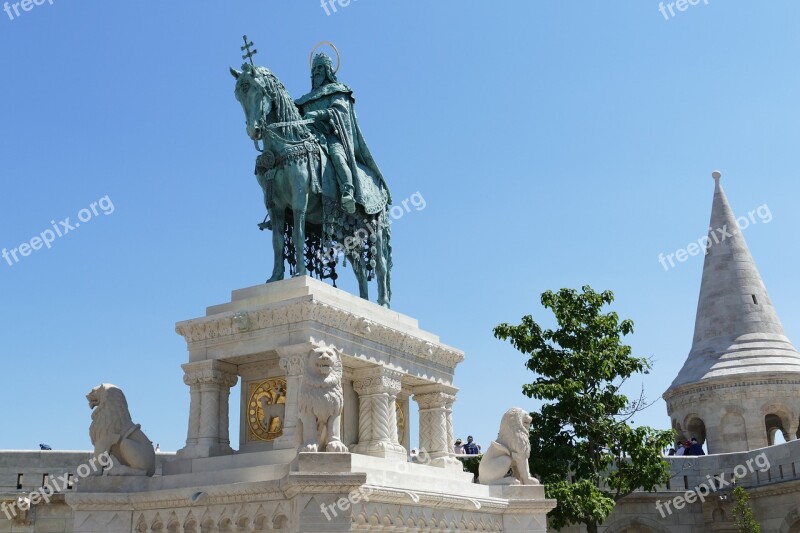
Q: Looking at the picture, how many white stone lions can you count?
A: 3